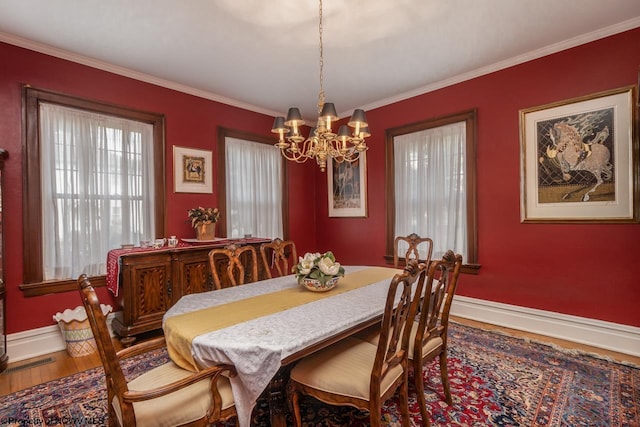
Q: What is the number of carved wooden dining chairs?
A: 6